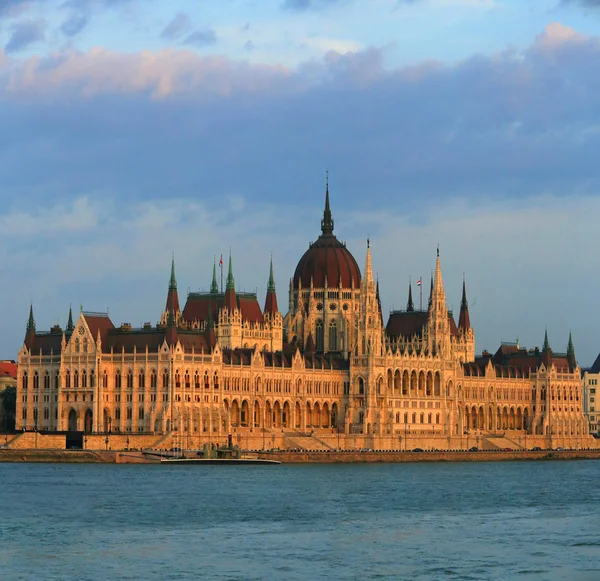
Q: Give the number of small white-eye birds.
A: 0